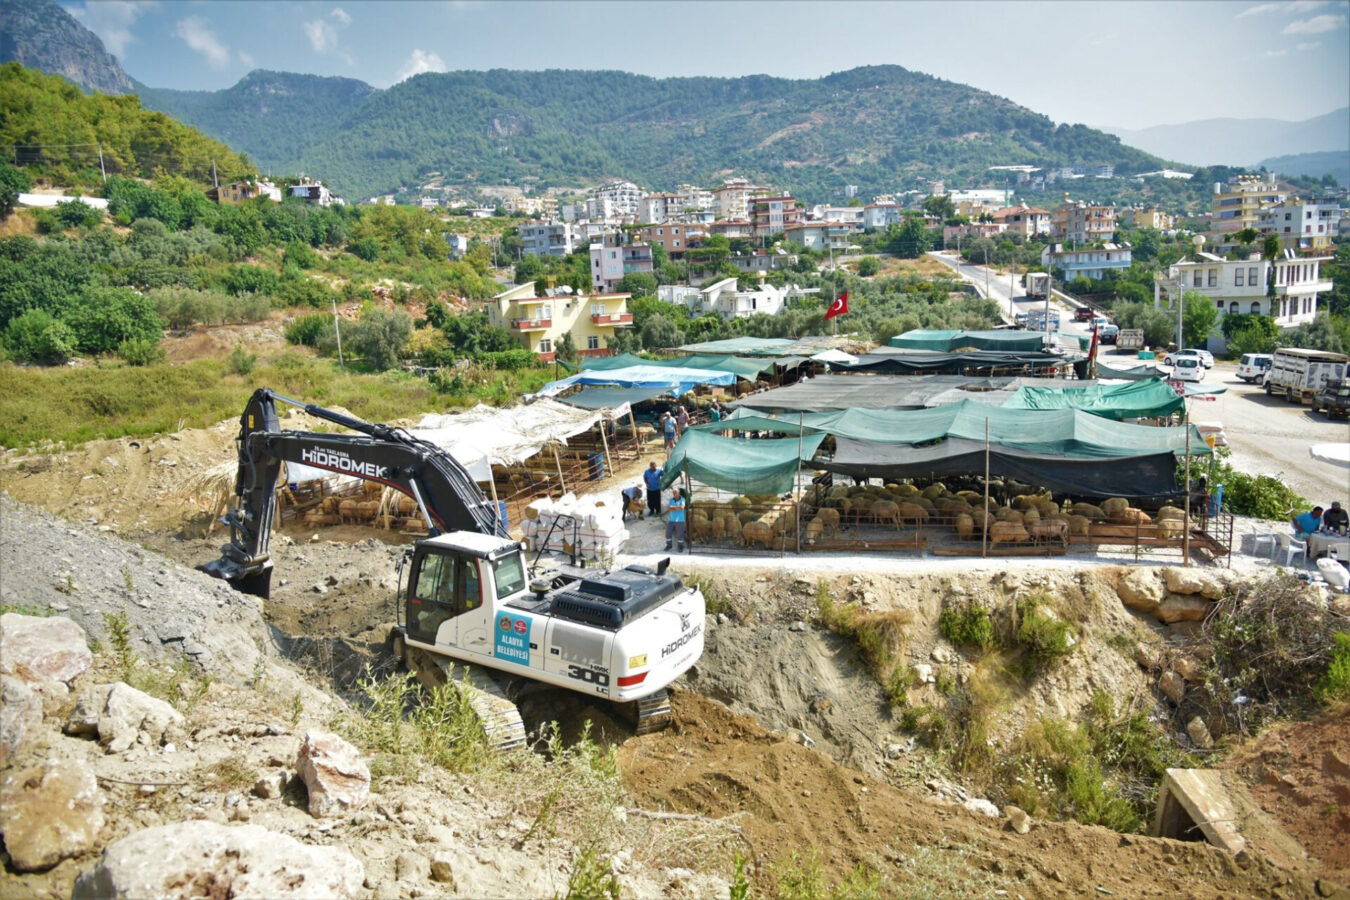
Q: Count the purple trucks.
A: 0